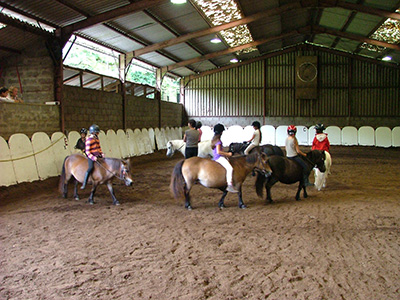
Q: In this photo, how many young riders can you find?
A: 7